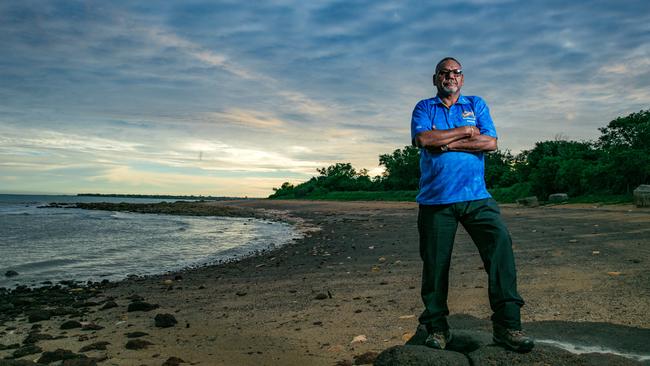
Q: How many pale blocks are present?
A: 3